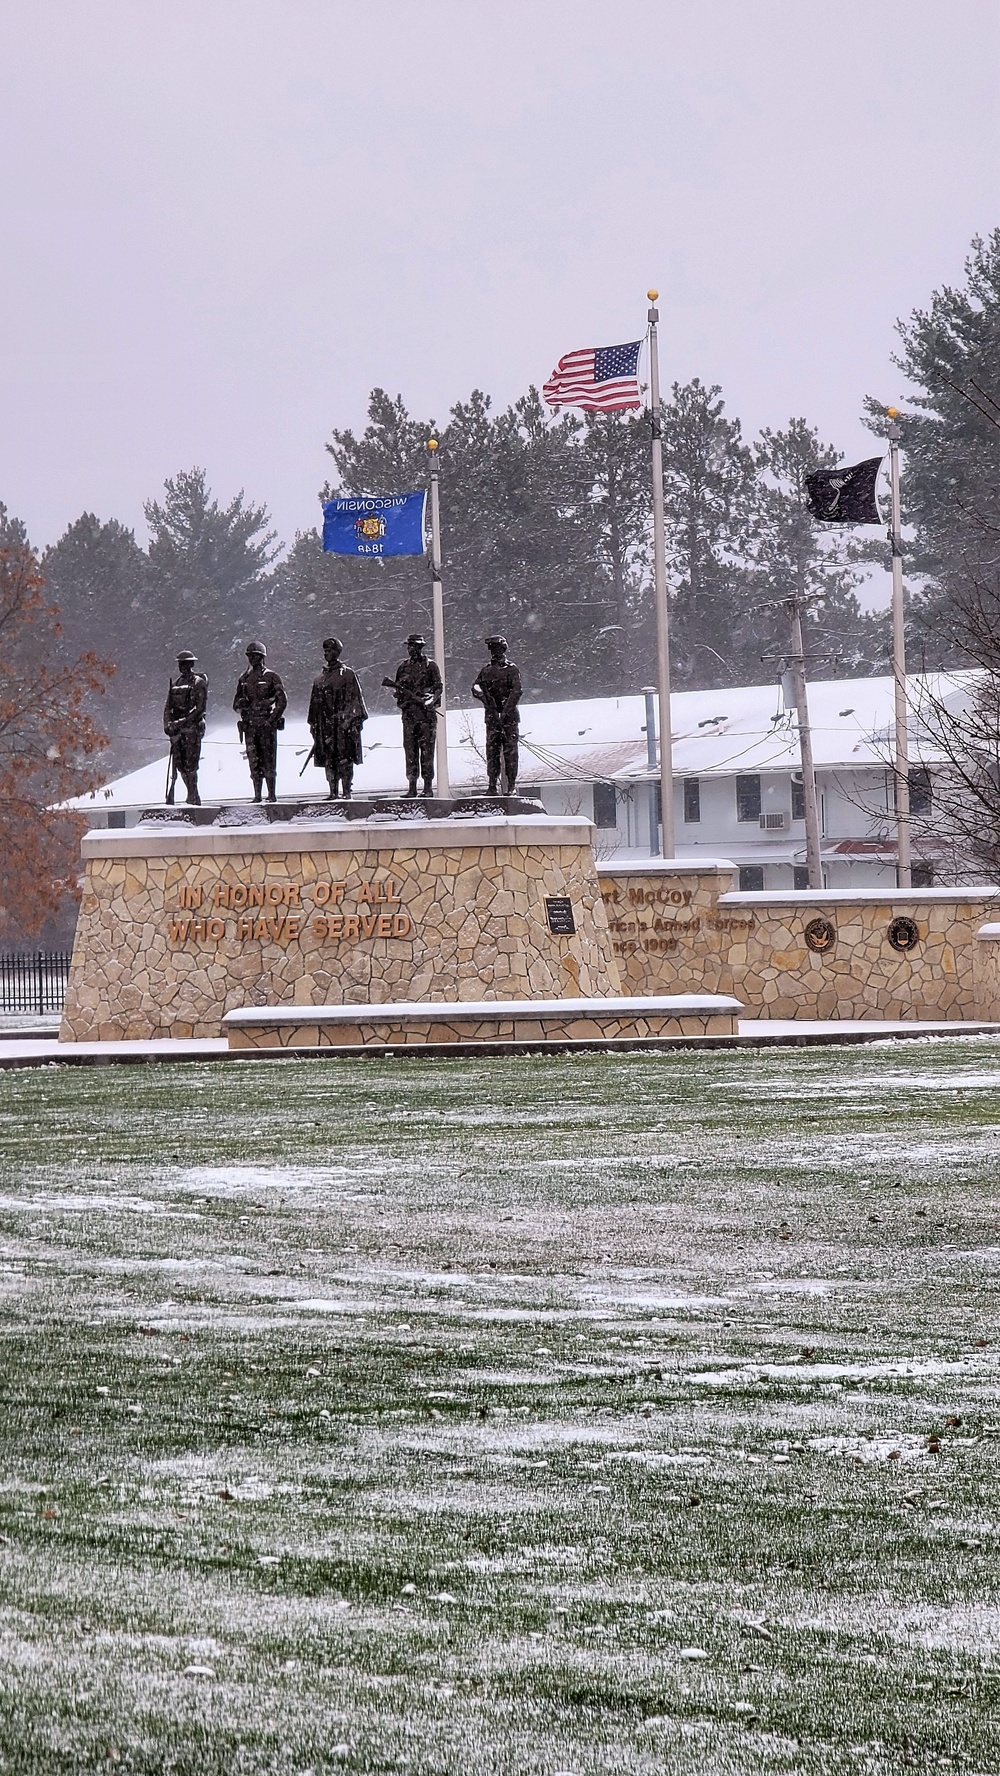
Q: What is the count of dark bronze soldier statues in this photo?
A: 5